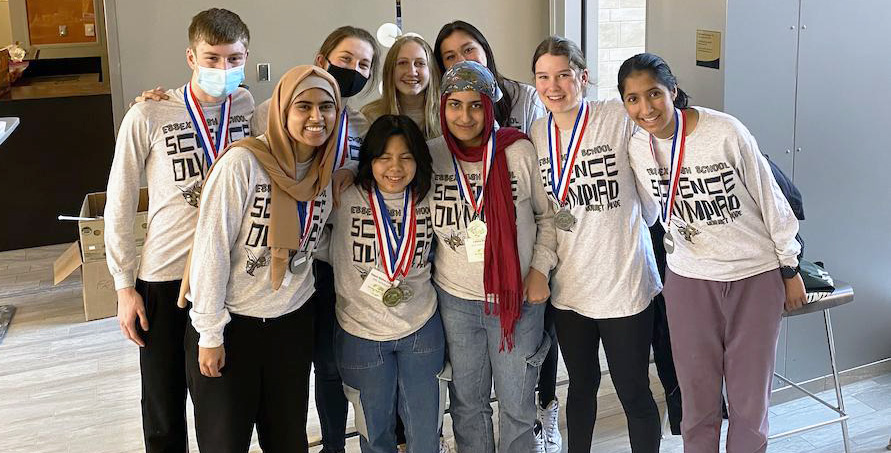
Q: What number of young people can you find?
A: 9